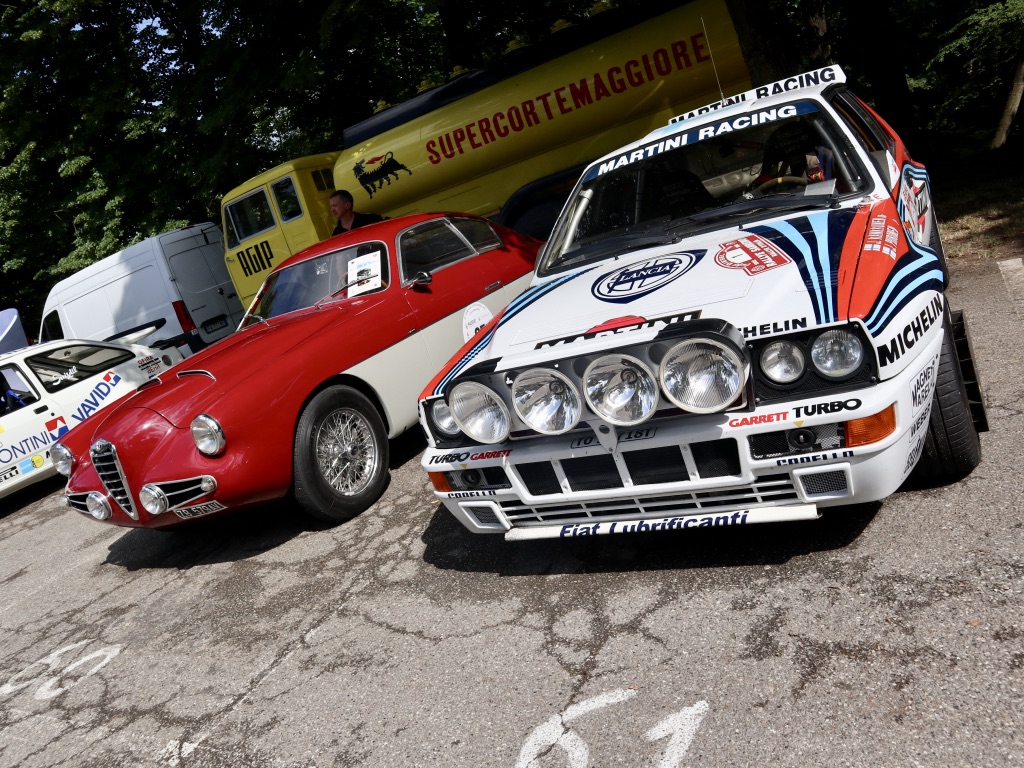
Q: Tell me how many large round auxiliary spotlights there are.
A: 4